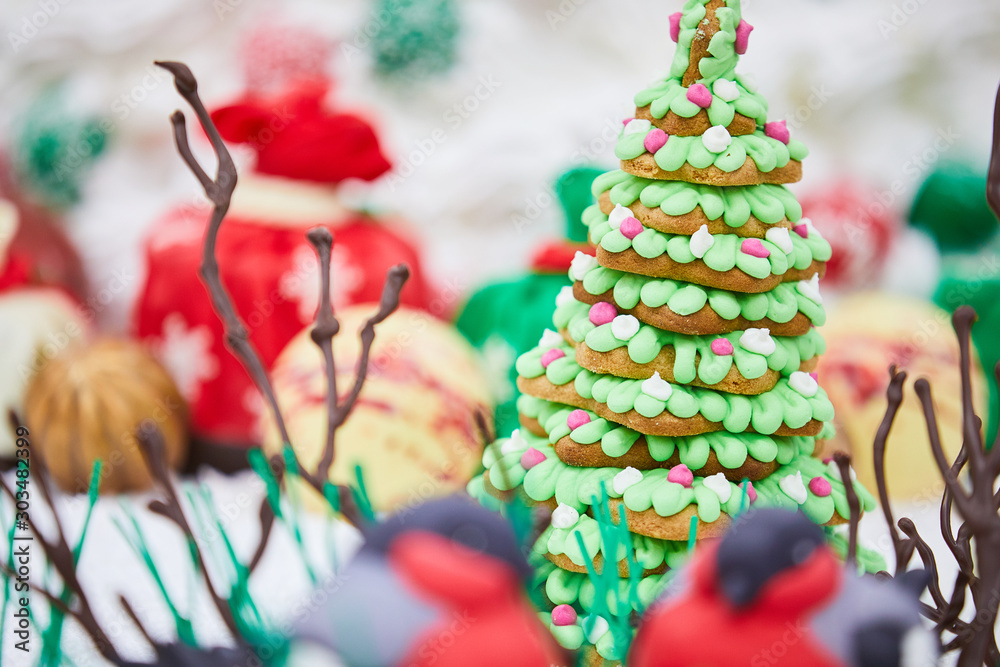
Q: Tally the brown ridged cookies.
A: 1